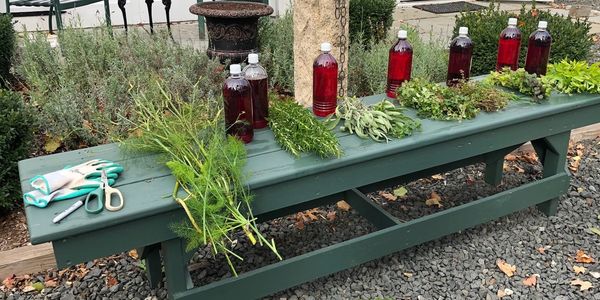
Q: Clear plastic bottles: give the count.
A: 7